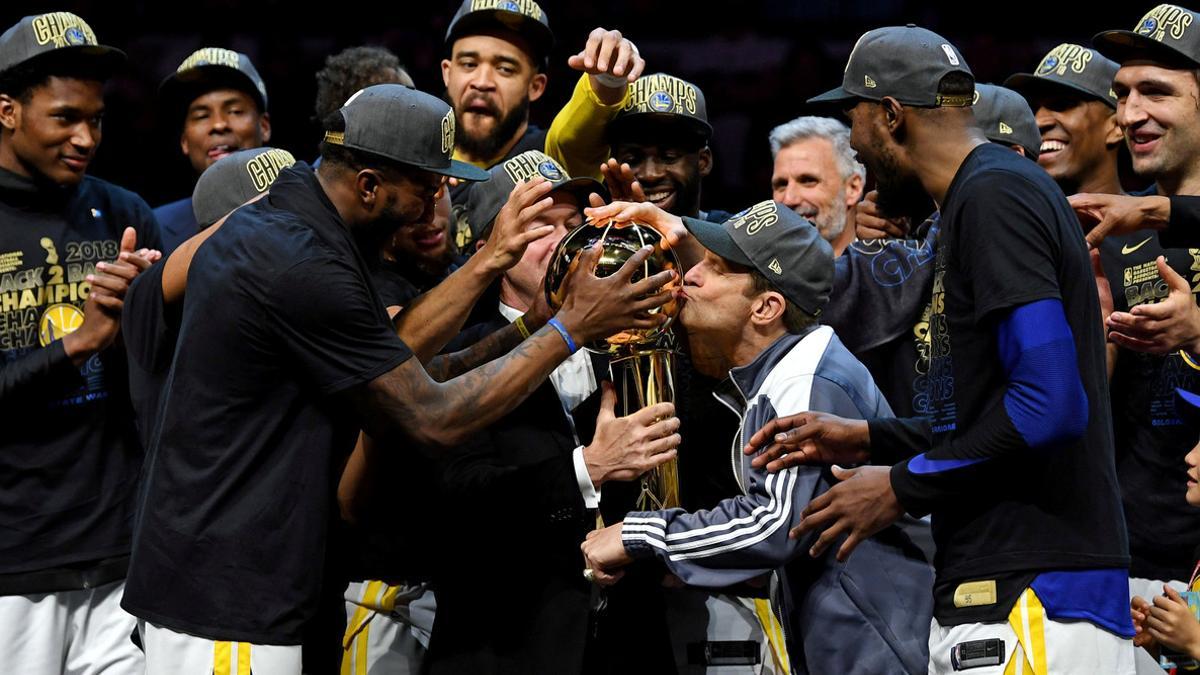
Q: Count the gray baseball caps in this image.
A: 12